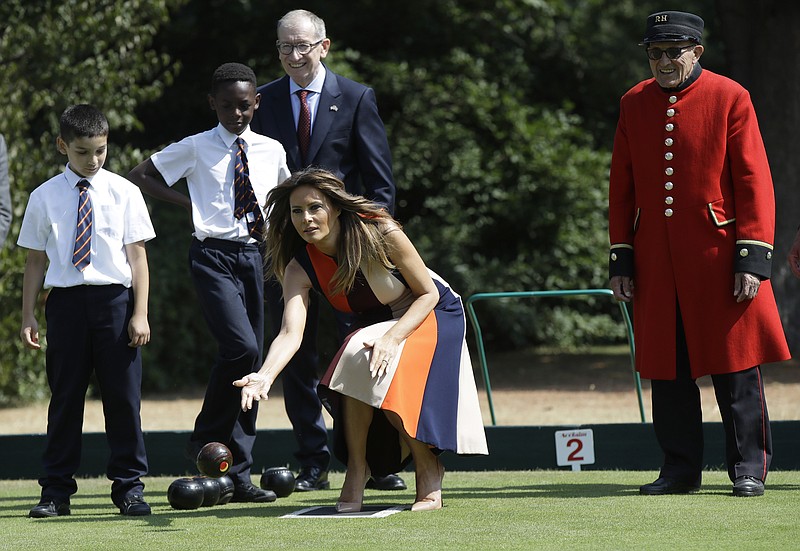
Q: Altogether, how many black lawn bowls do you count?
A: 4